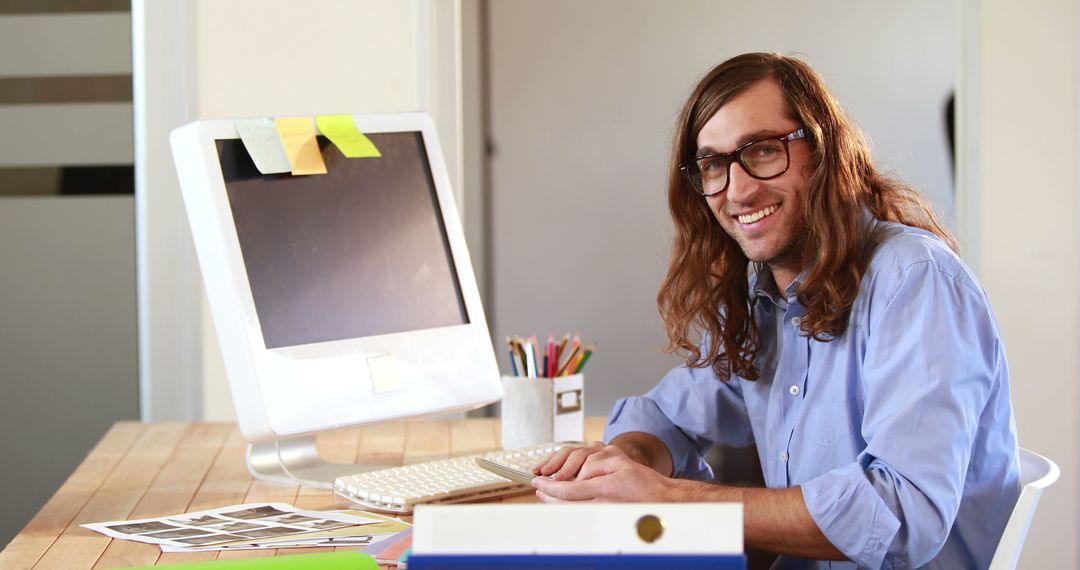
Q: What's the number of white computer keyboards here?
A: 1